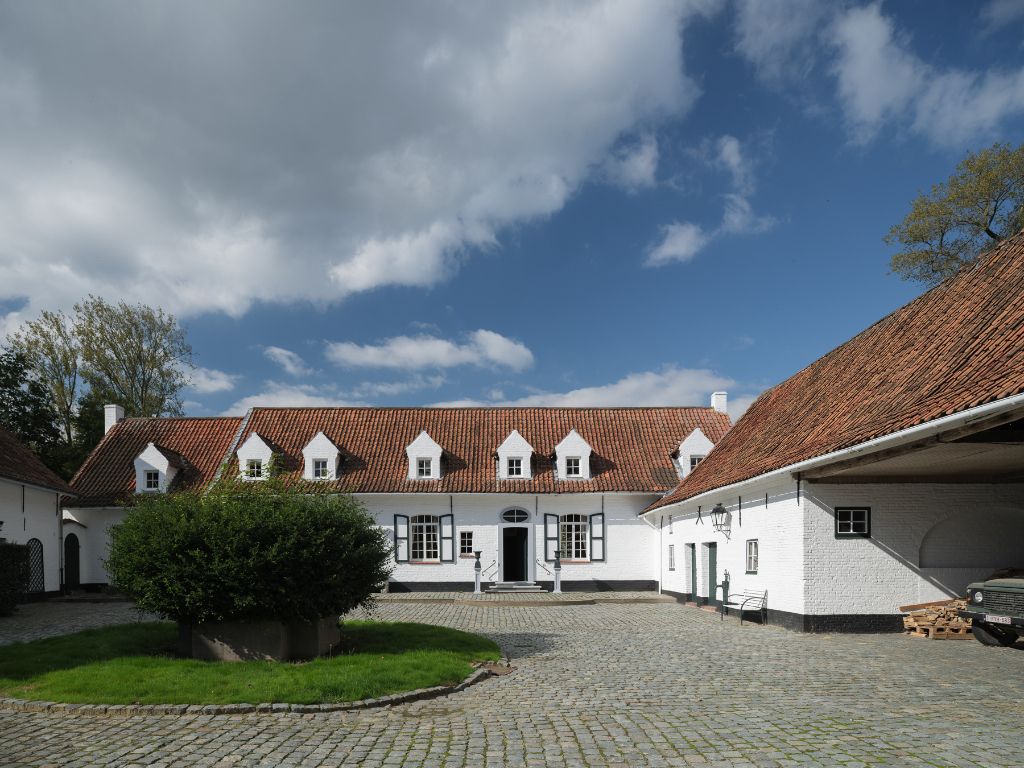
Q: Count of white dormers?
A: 7